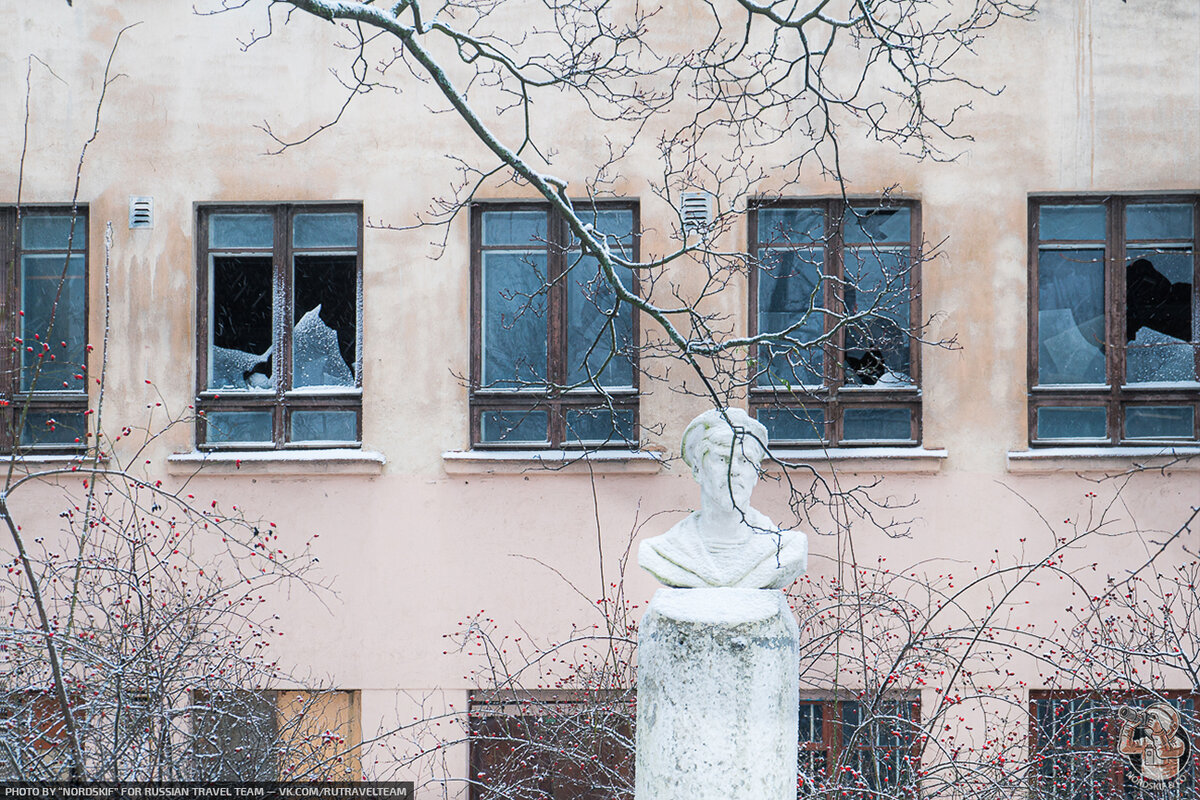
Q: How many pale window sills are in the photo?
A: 5